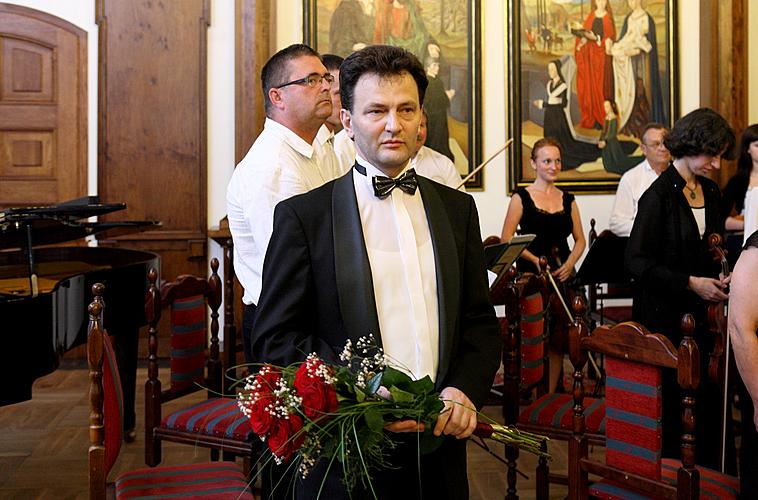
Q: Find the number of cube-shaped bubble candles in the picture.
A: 0